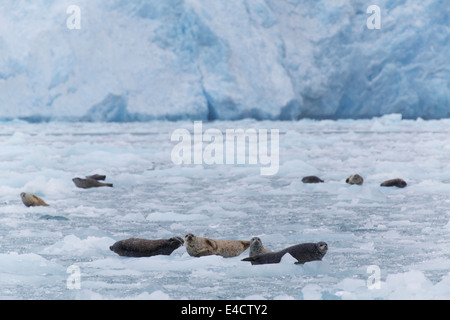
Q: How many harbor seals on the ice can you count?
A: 10